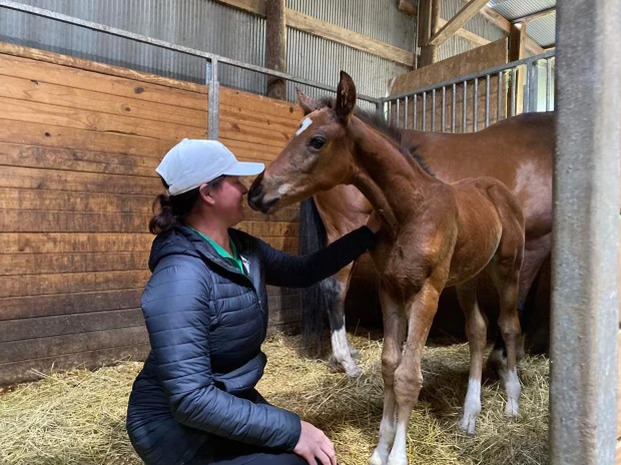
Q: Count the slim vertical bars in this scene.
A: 14